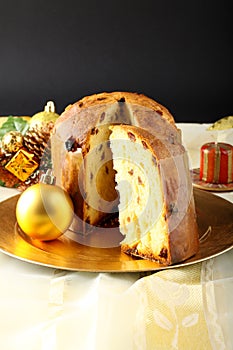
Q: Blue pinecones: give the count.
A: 0